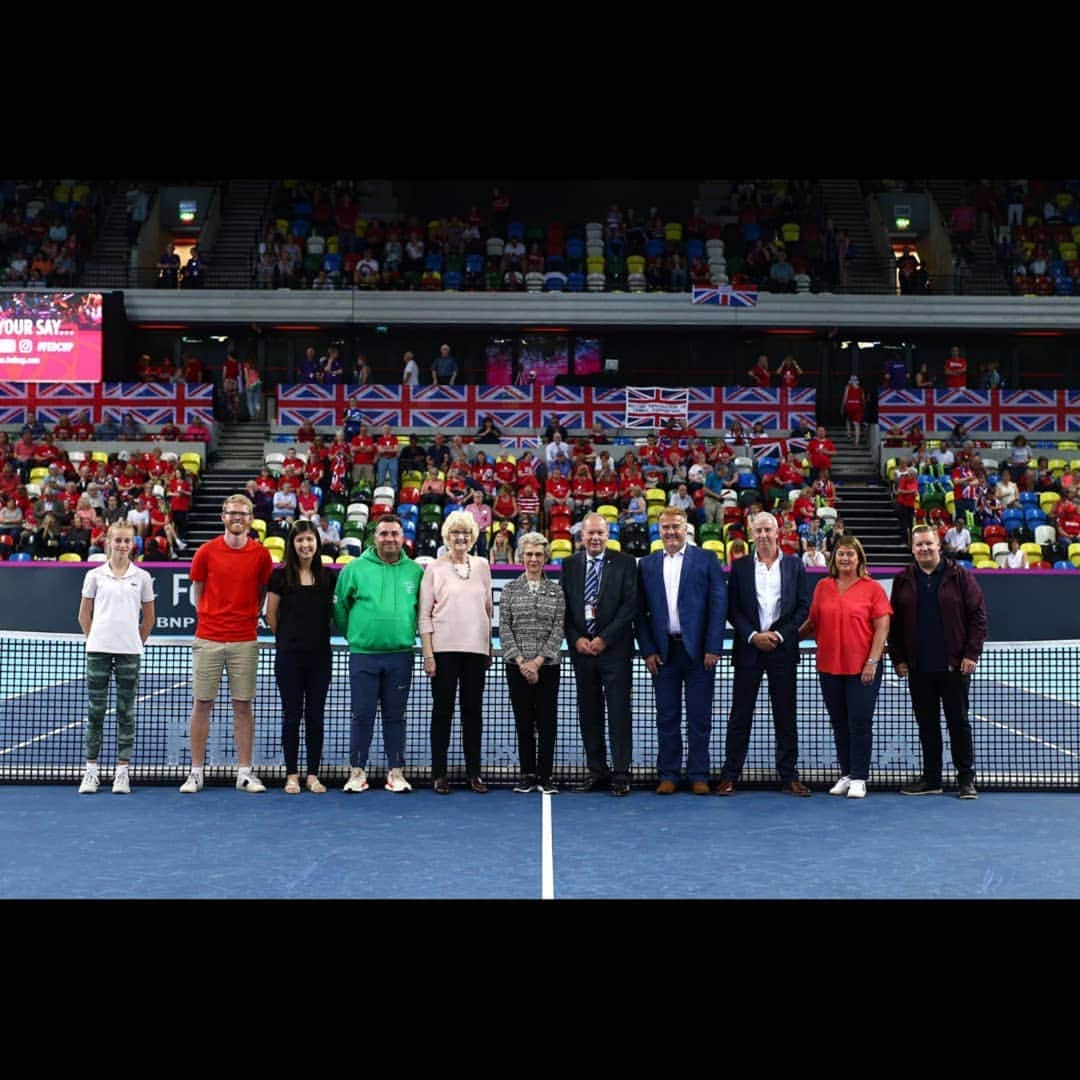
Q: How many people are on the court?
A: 11